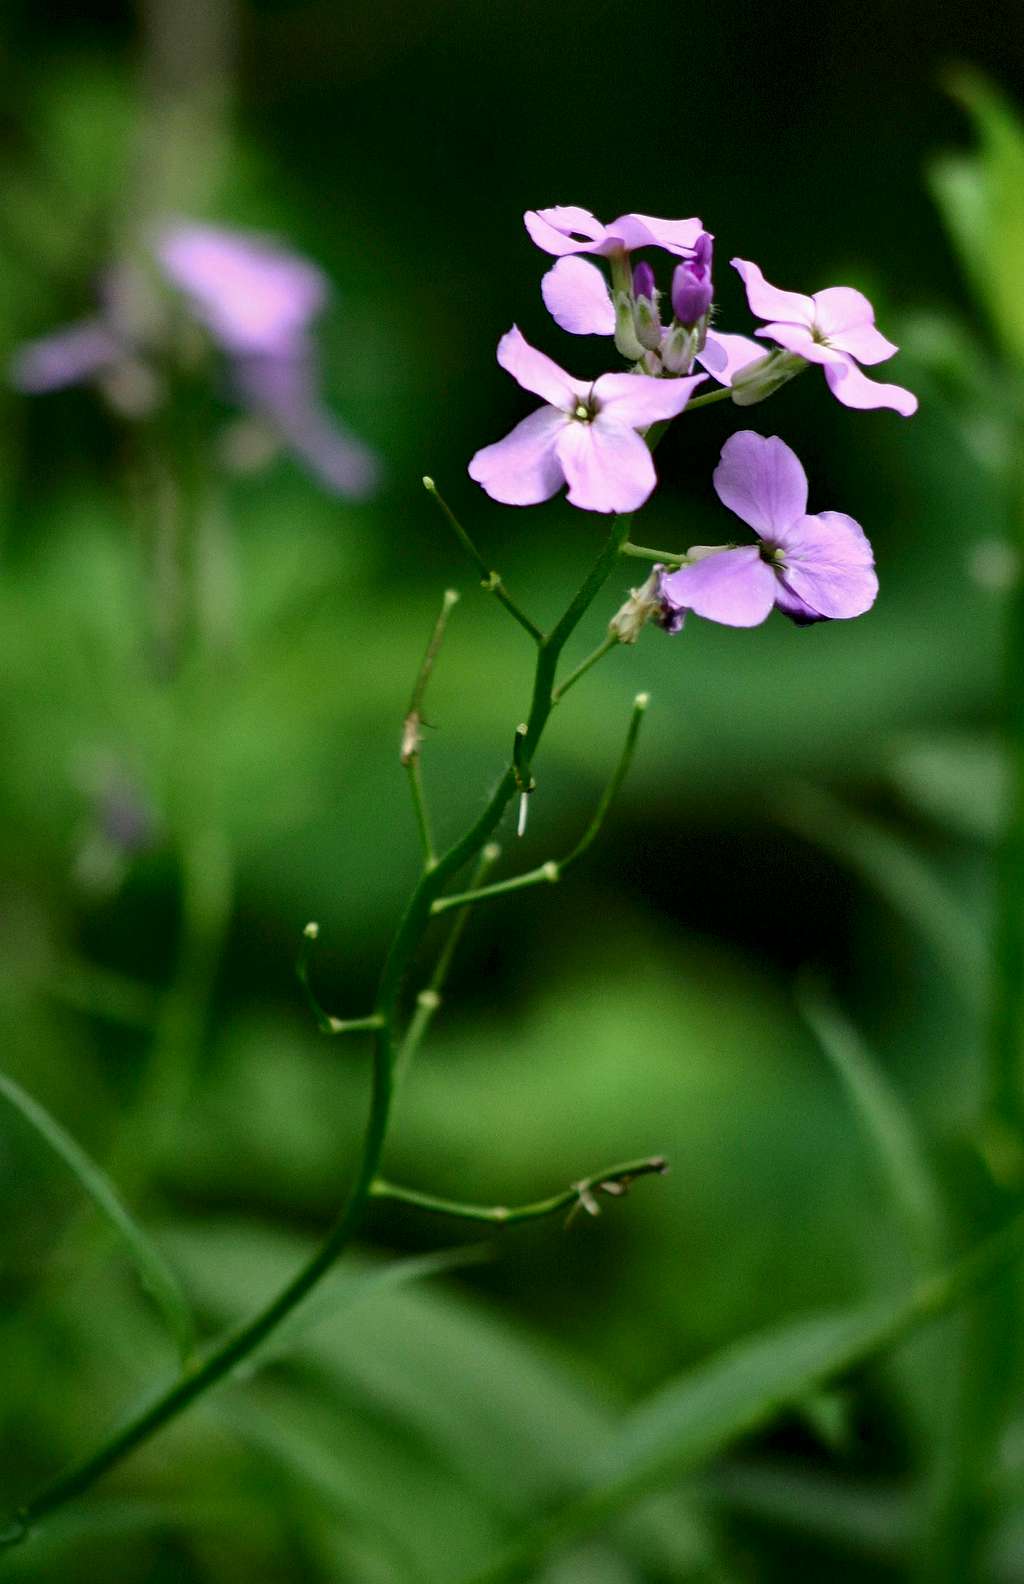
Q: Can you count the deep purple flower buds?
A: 3